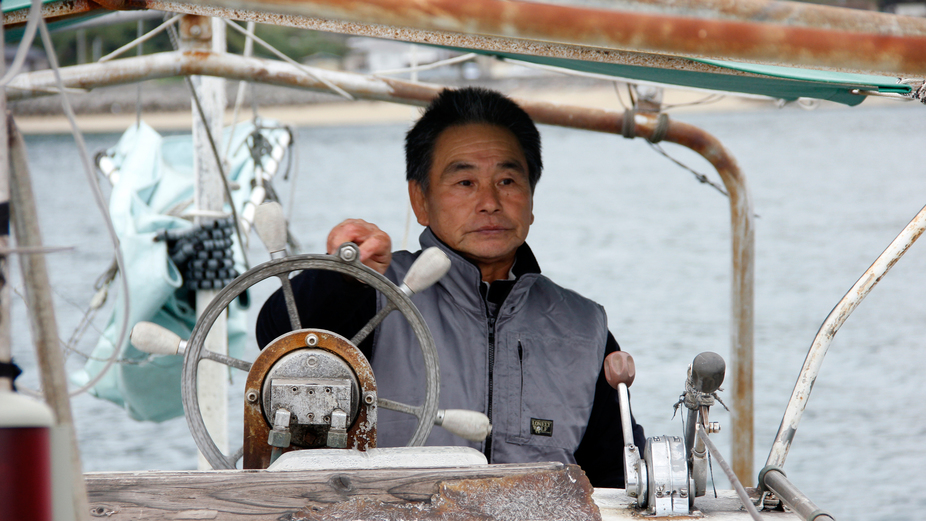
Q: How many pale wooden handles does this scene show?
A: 4